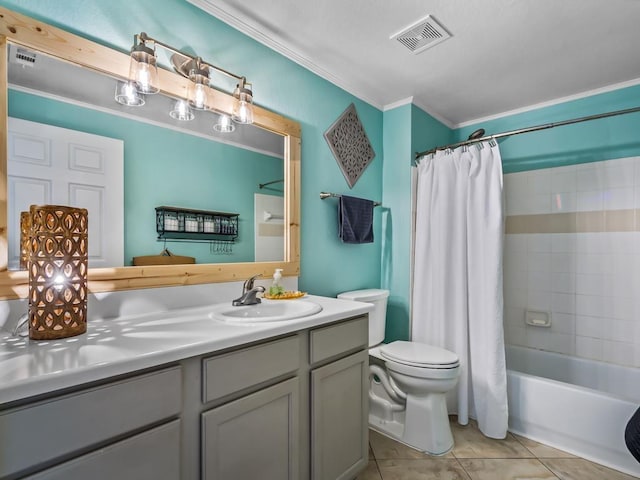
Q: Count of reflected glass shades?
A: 3